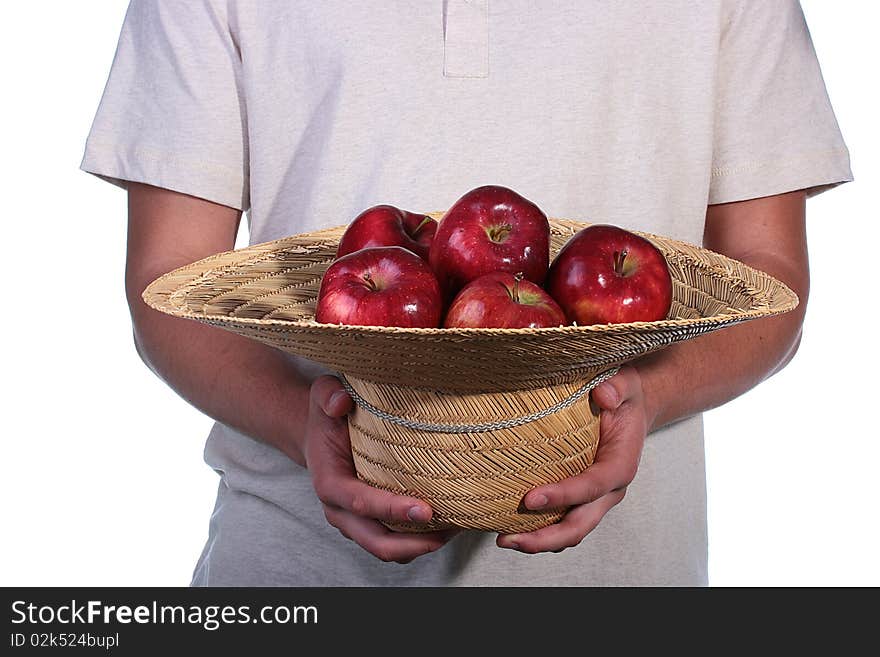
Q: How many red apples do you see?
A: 5